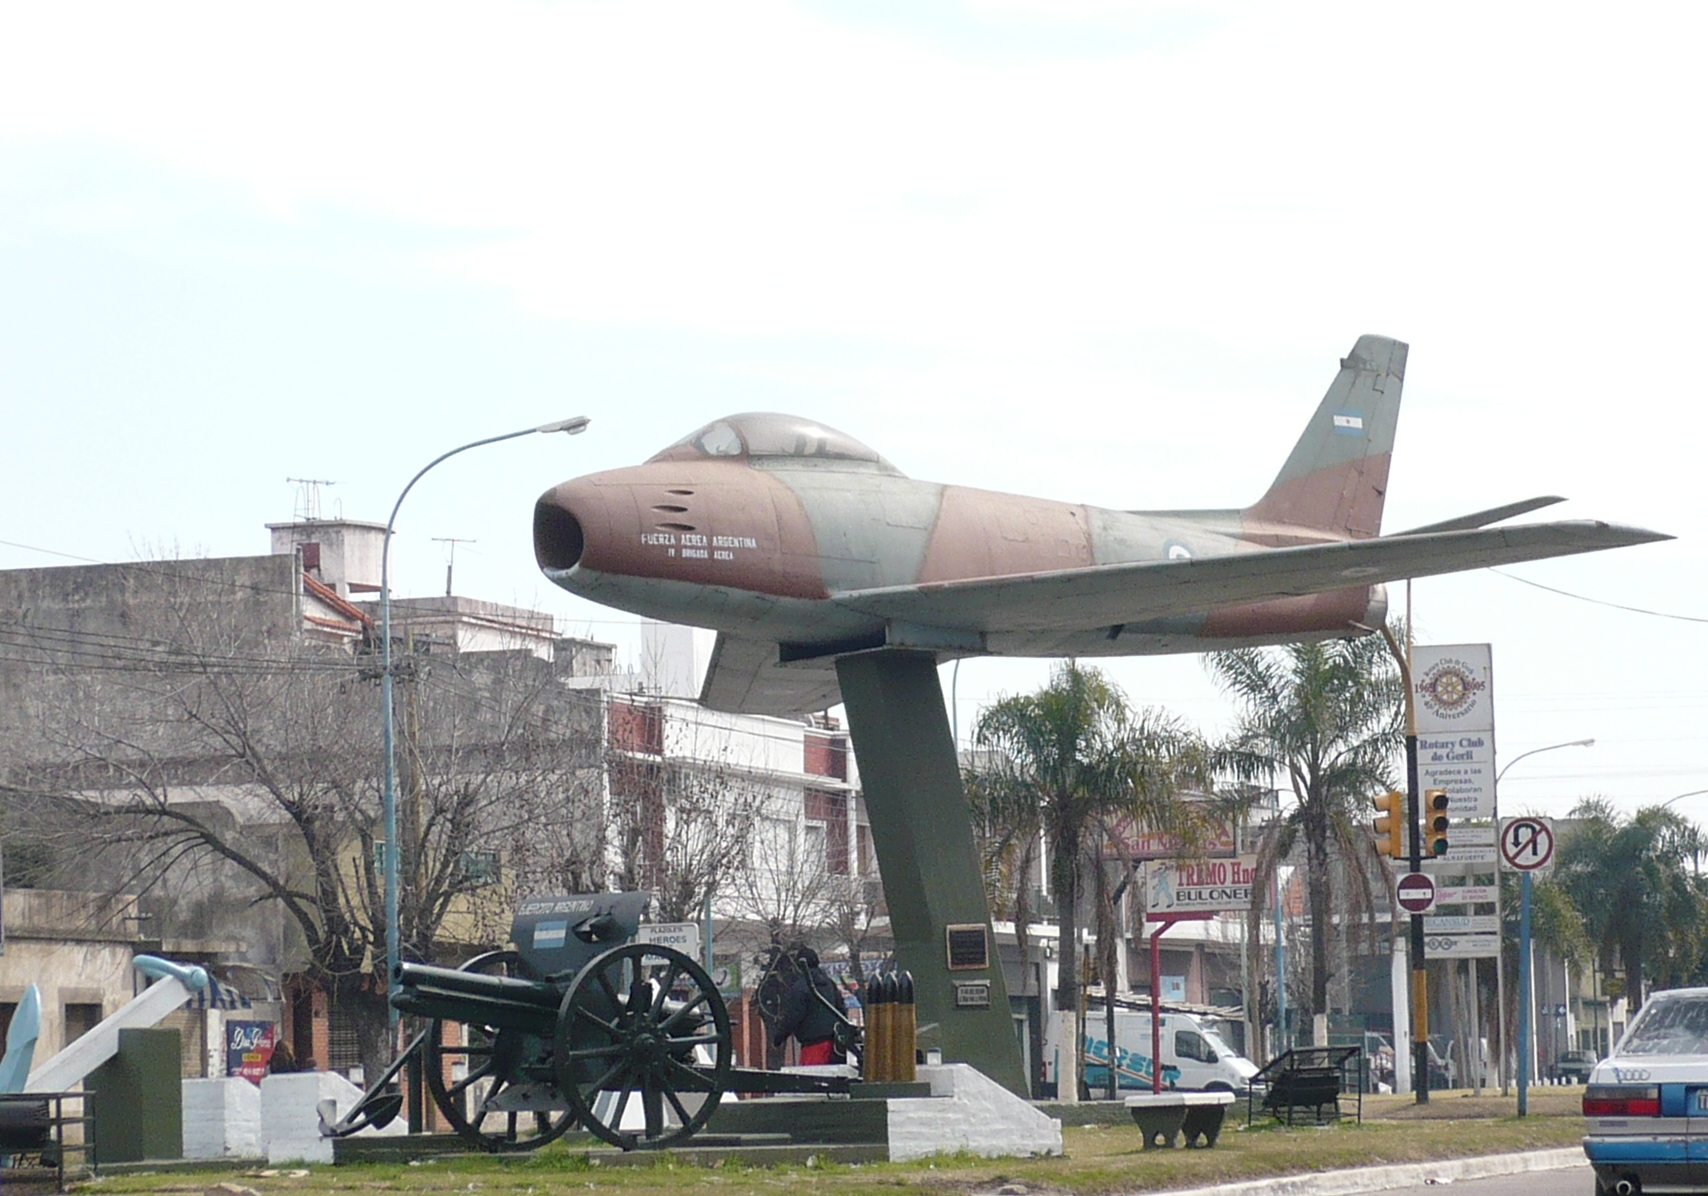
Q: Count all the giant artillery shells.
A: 3